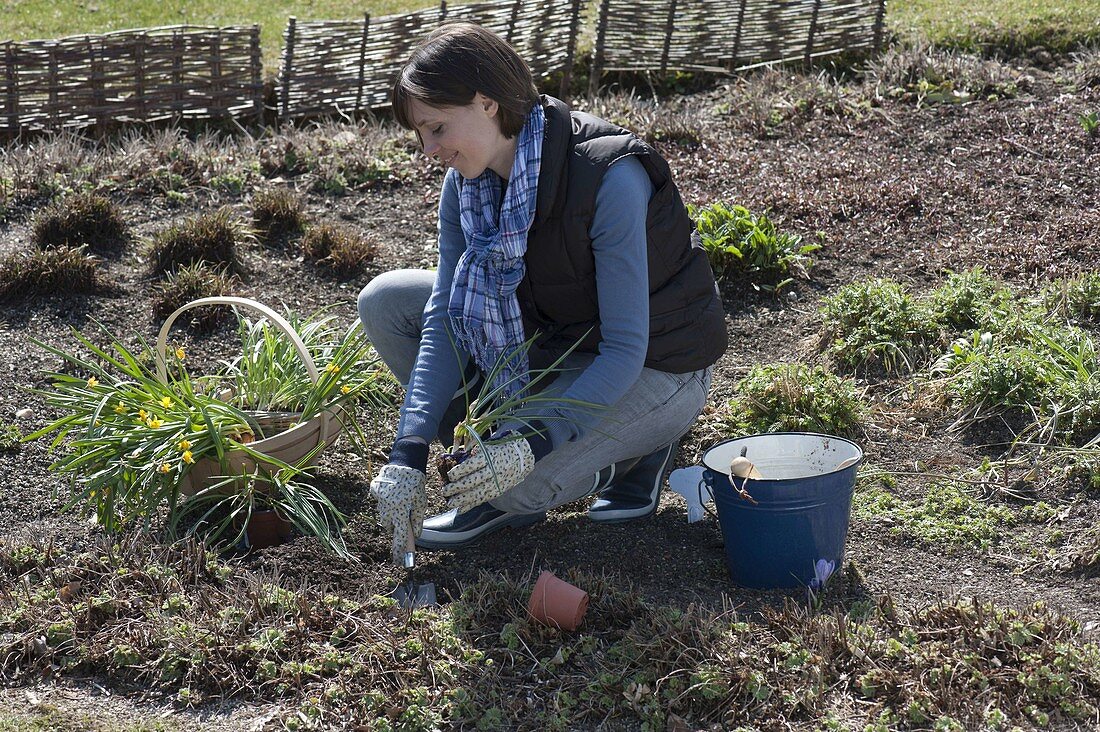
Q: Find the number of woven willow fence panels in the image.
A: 3